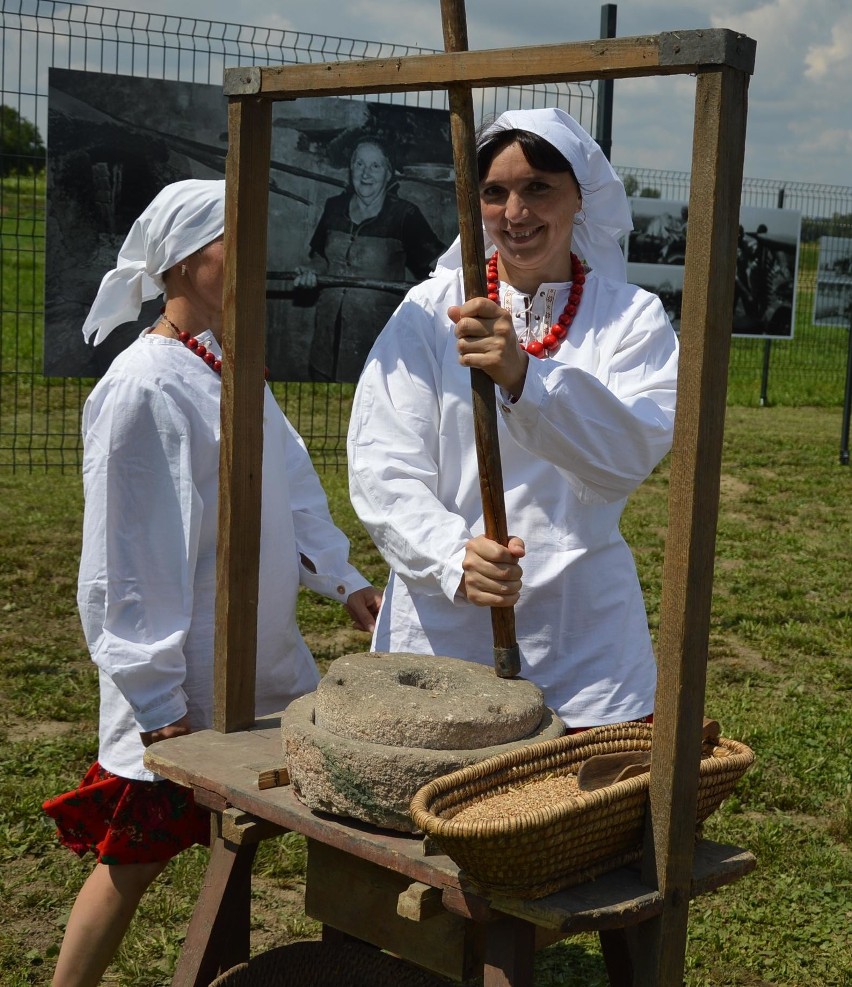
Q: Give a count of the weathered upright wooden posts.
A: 2